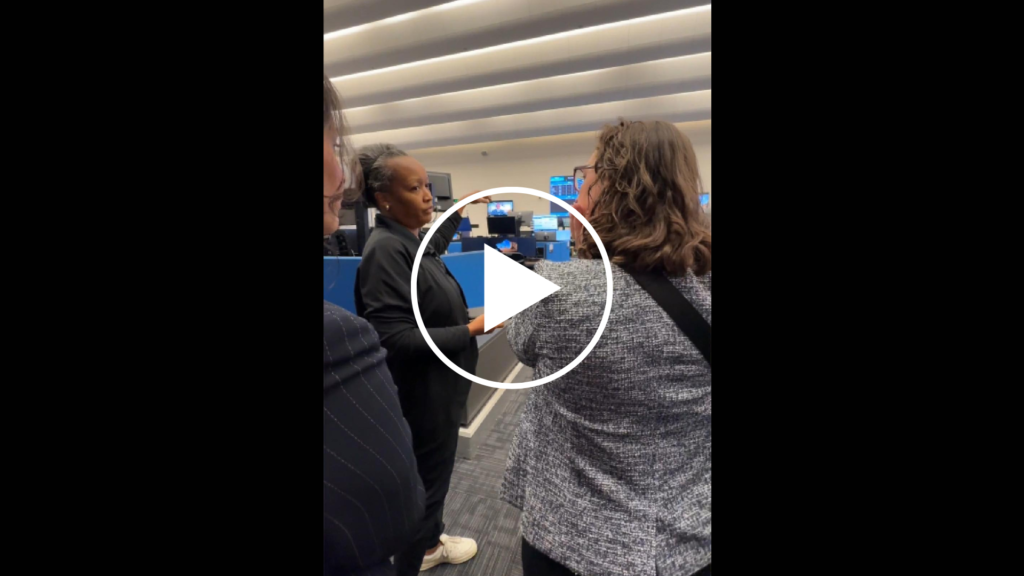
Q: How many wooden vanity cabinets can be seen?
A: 0